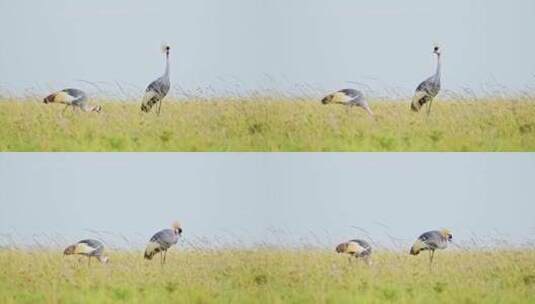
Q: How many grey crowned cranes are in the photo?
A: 8